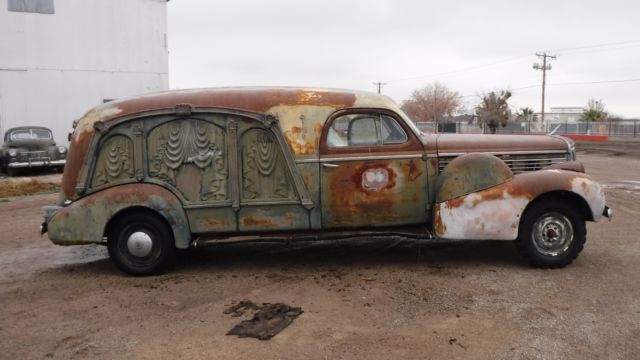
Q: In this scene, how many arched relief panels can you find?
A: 3